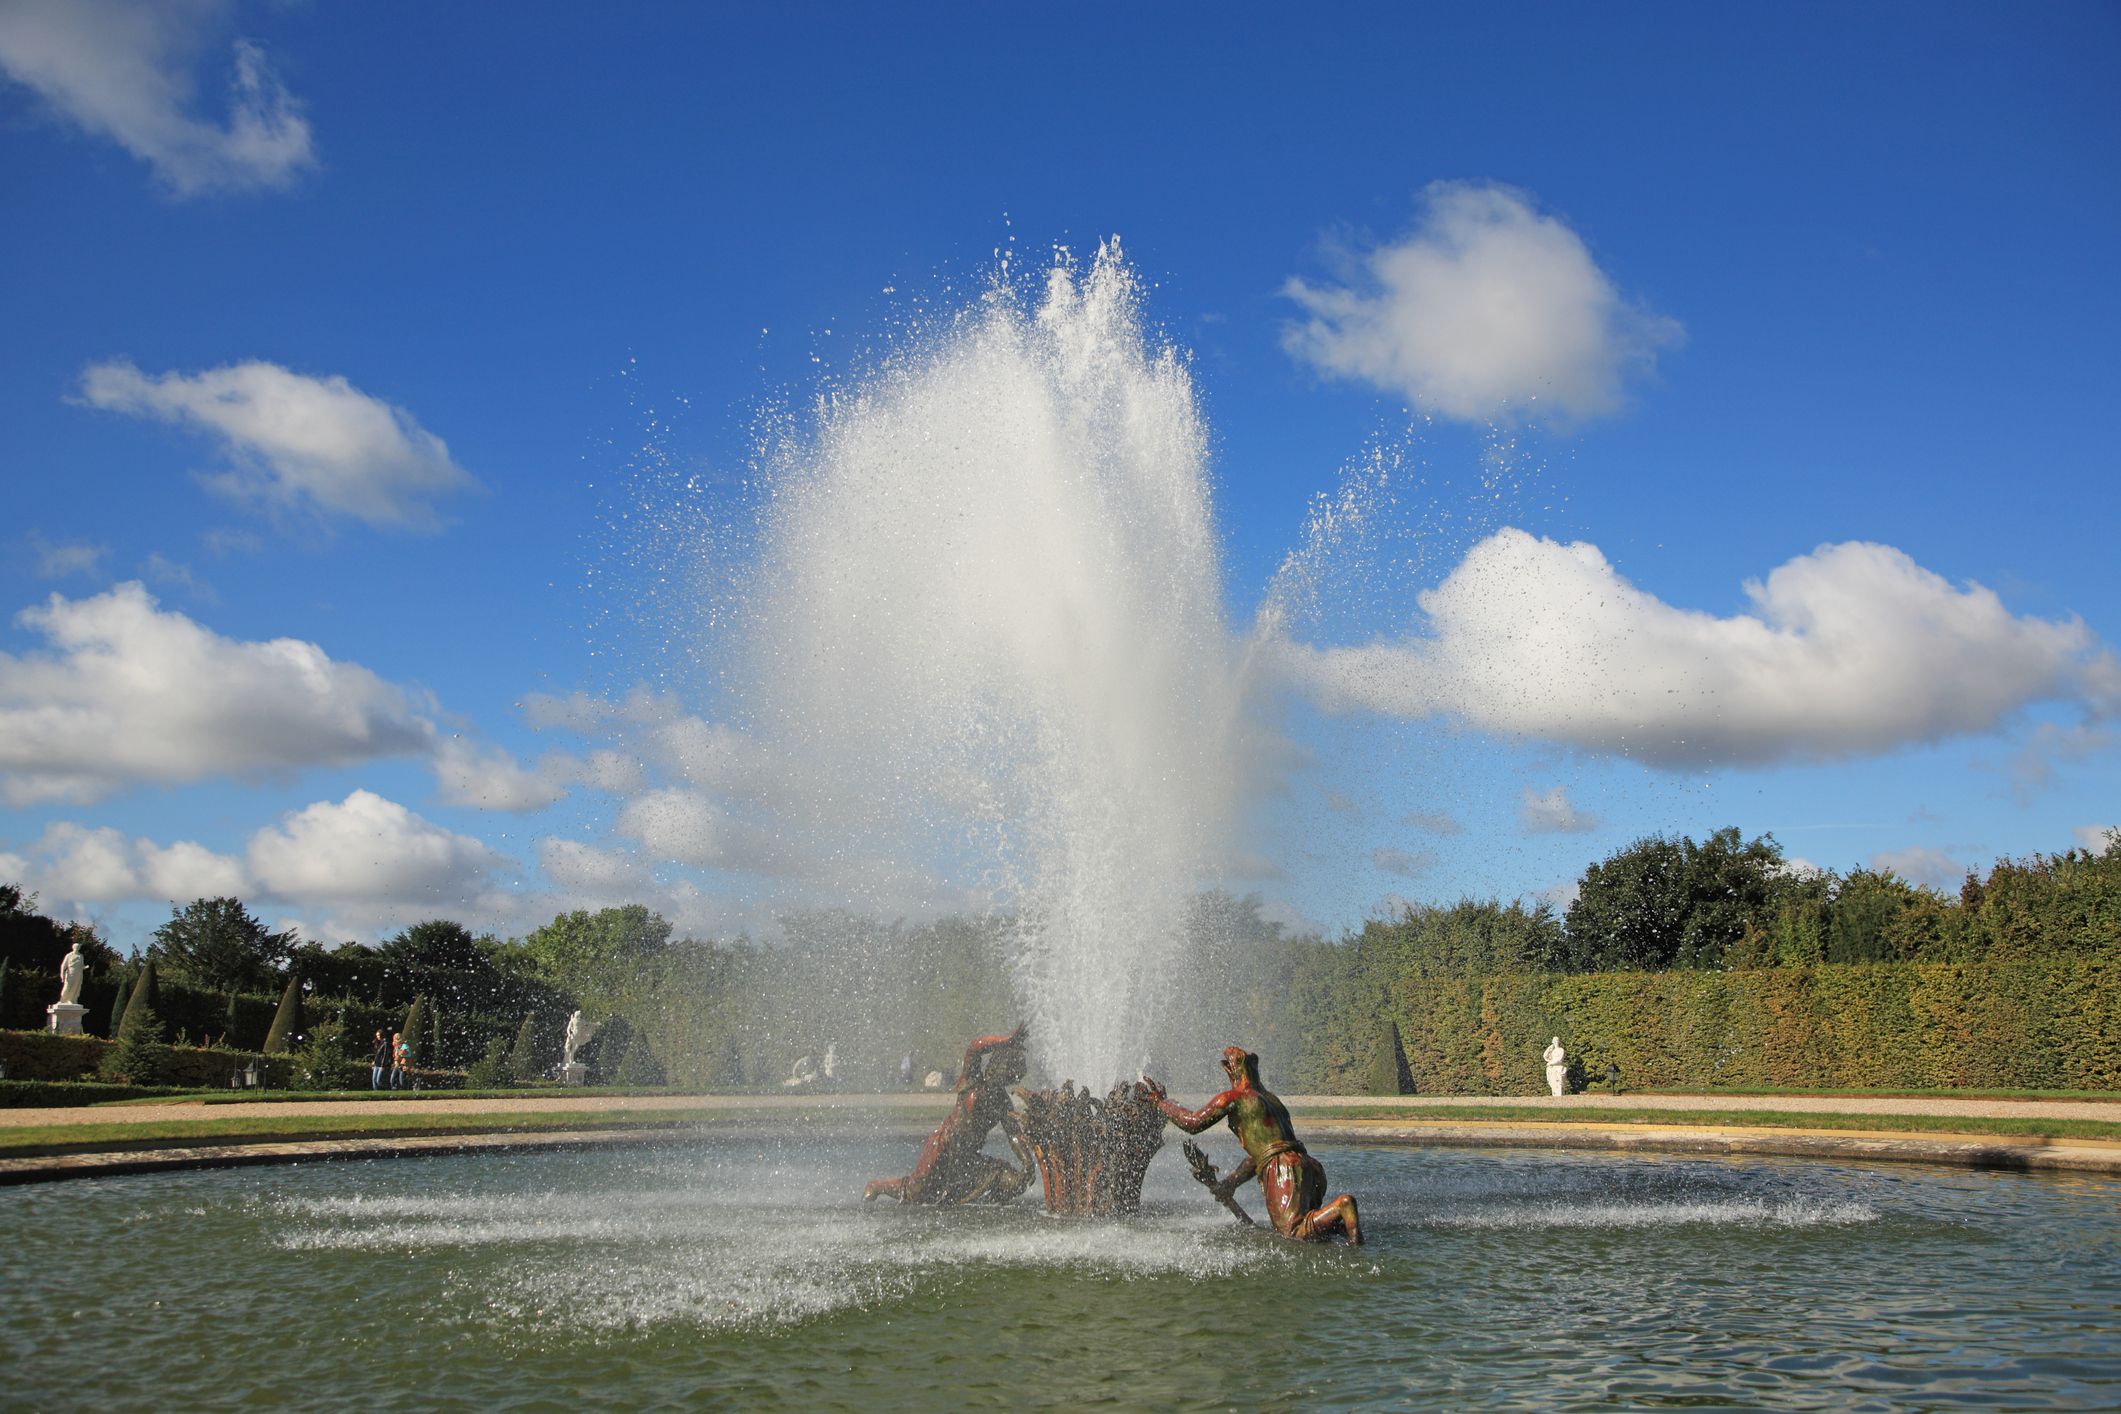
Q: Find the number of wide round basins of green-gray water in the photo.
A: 1